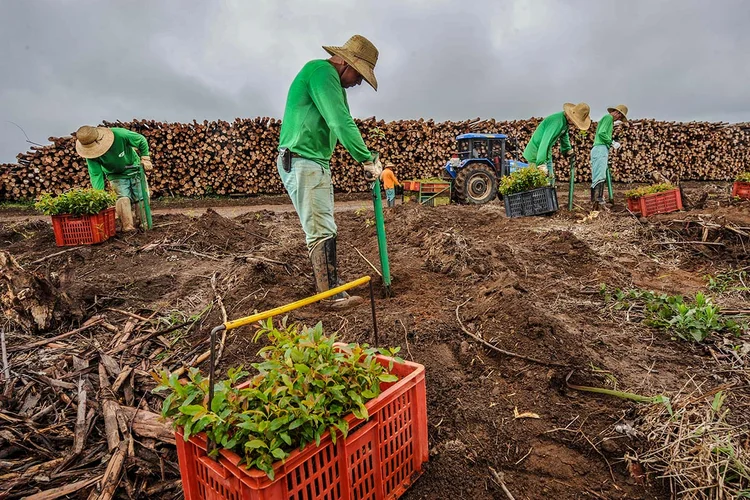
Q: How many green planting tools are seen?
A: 4